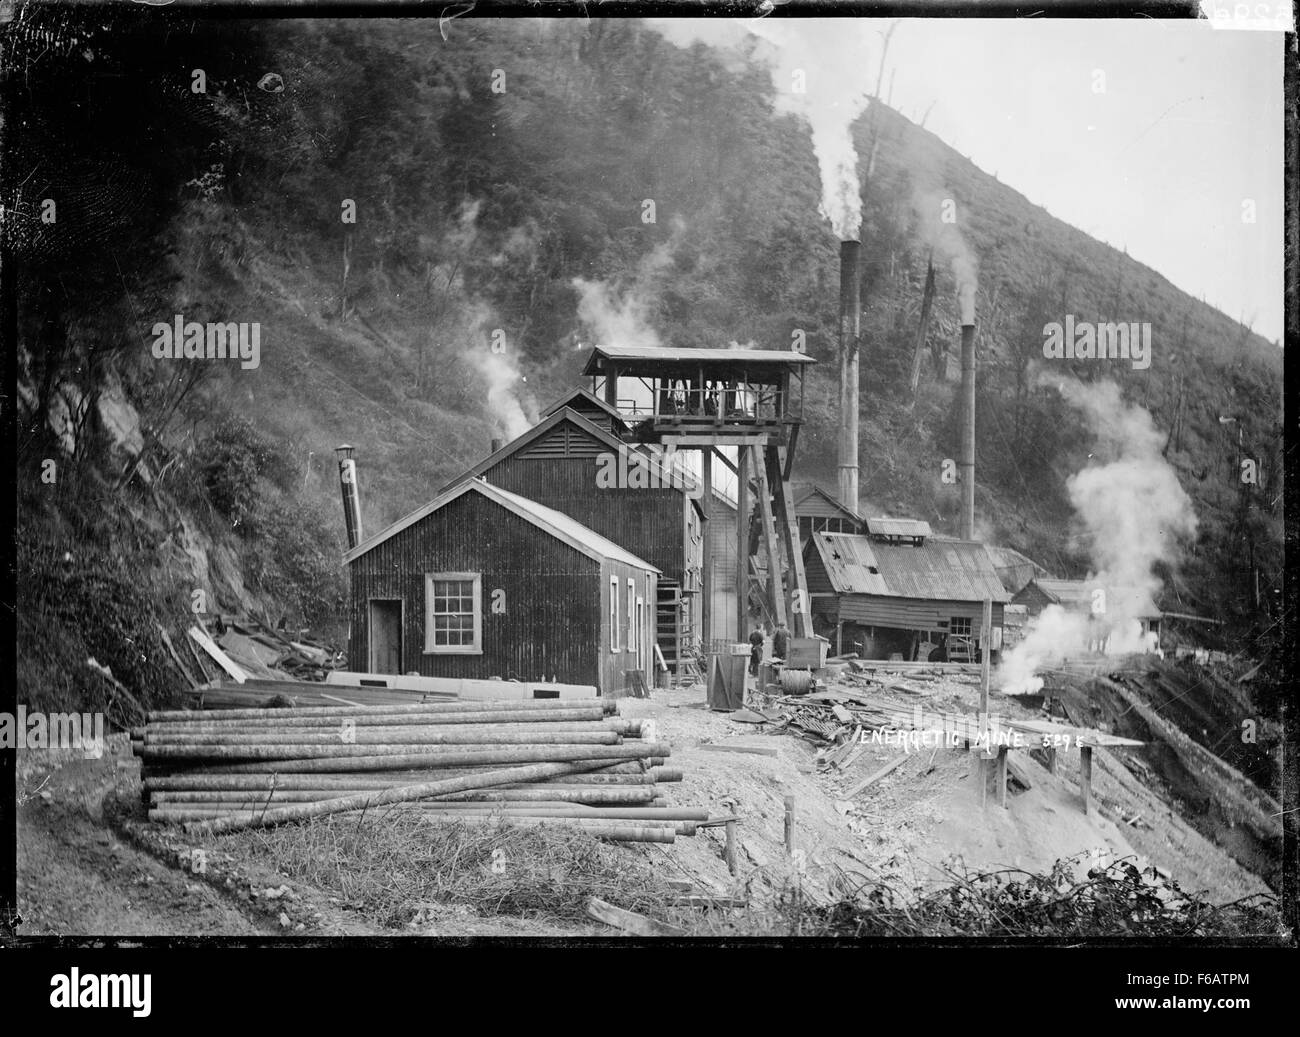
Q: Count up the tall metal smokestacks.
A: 2